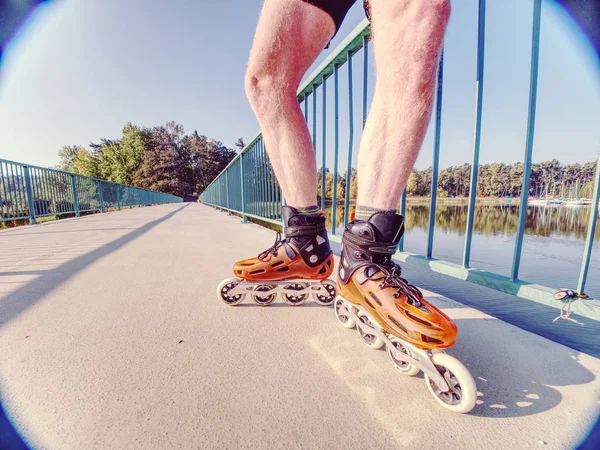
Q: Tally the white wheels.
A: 8